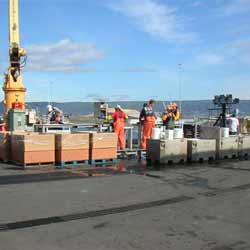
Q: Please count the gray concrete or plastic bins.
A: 4